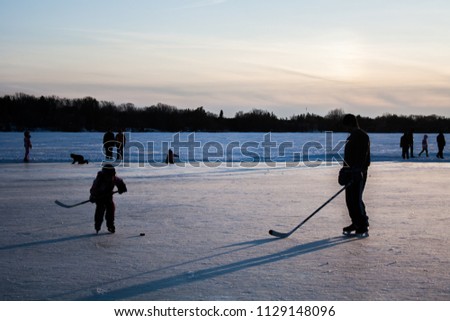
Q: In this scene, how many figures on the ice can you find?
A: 11